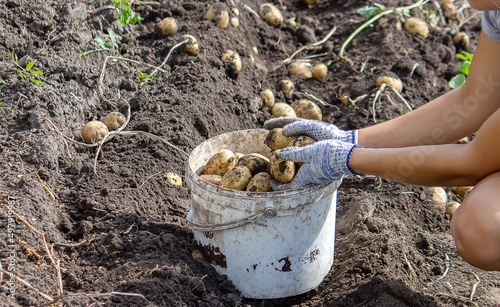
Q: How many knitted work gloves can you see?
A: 2